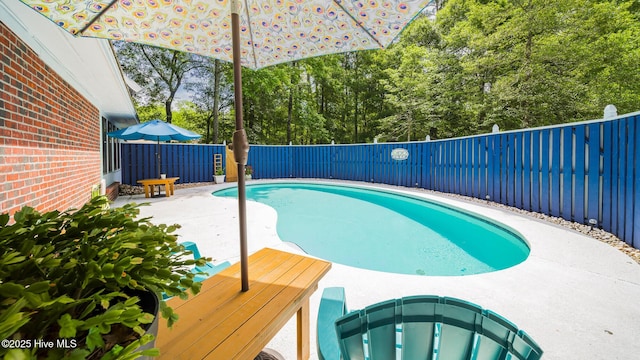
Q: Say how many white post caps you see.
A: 7